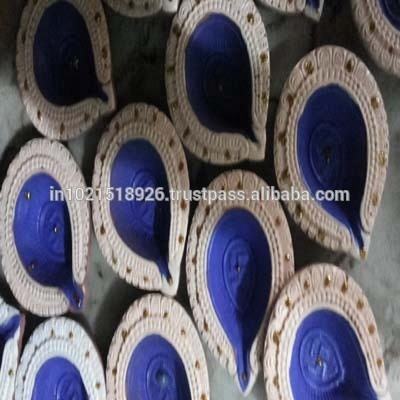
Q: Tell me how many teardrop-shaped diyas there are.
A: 13